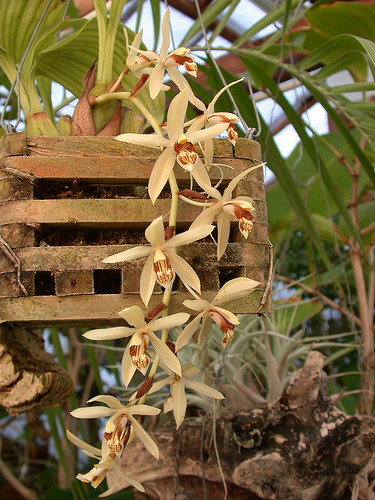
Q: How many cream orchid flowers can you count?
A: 11